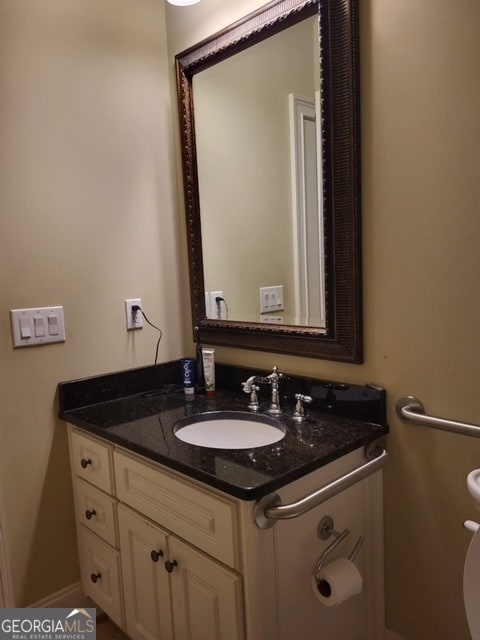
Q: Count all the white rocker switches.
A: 3